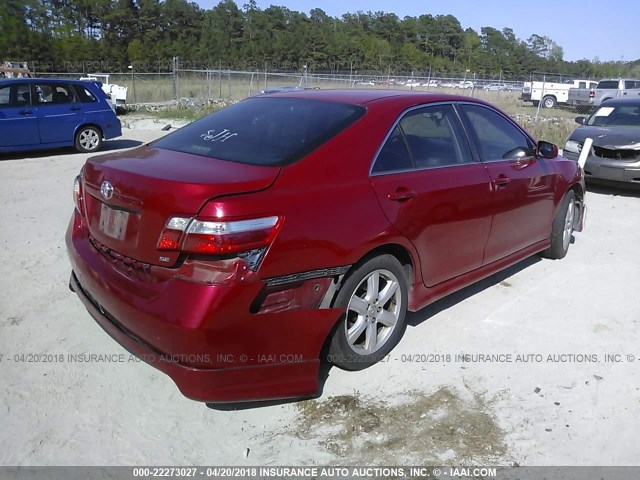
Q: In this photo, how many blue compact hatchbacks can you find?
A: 1